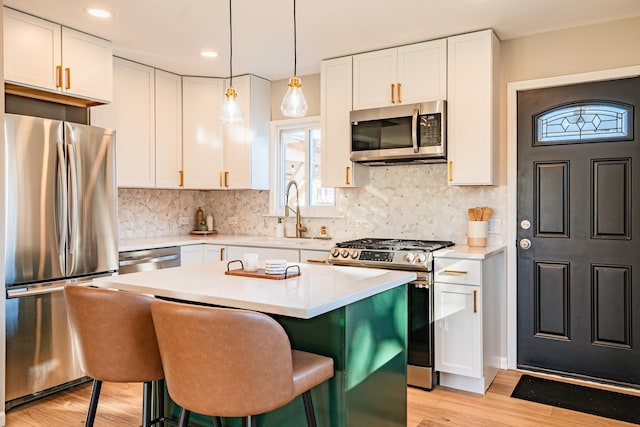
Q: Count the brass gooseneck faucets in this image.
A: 1